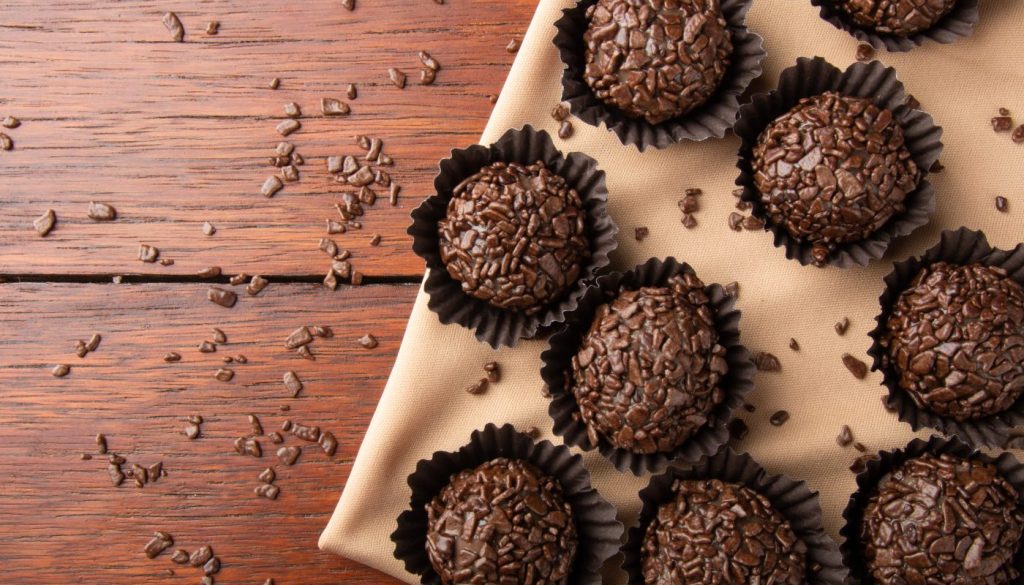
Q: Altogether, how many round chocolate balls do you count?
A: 9